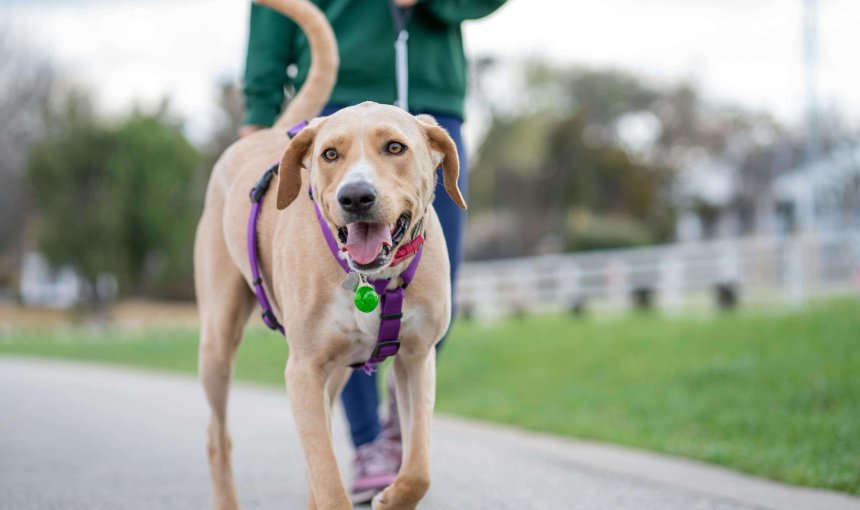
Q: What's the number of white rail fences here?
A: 1